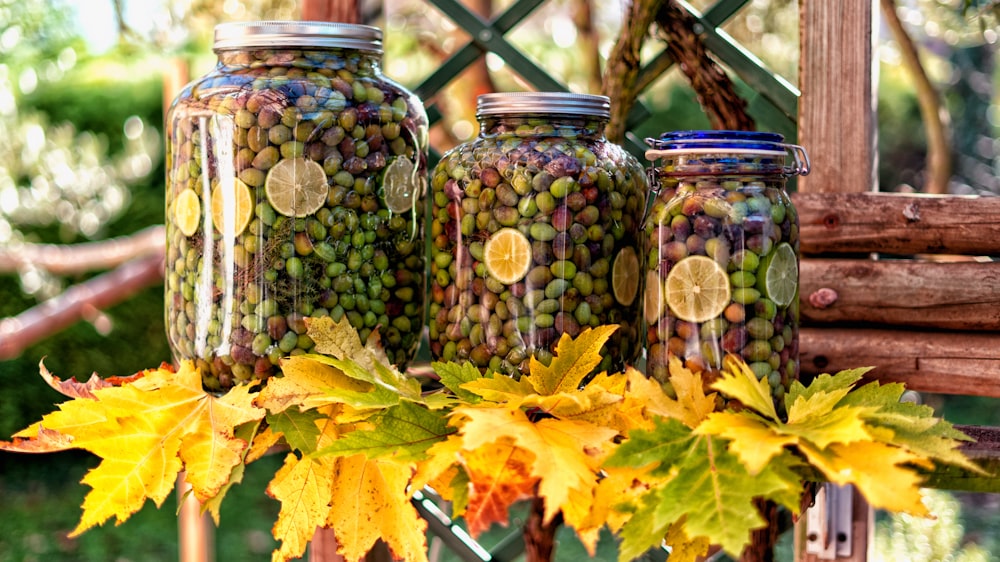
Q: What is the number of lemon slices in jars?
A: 9